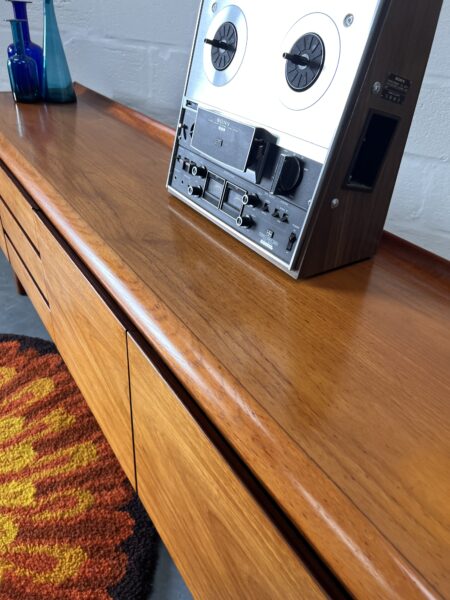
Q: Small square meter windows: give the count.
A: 2